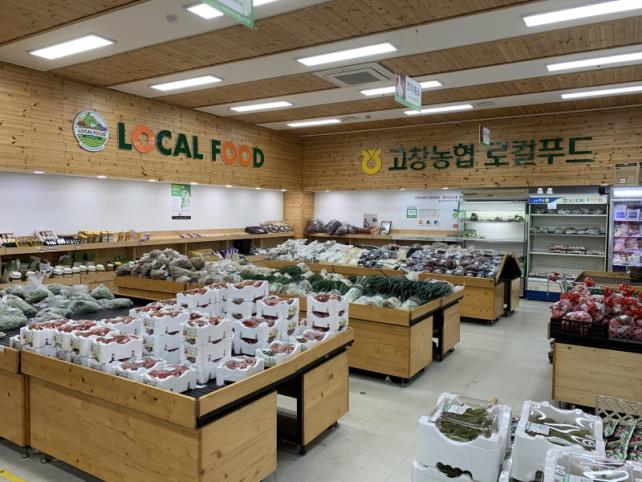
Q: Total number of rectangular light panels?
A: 11